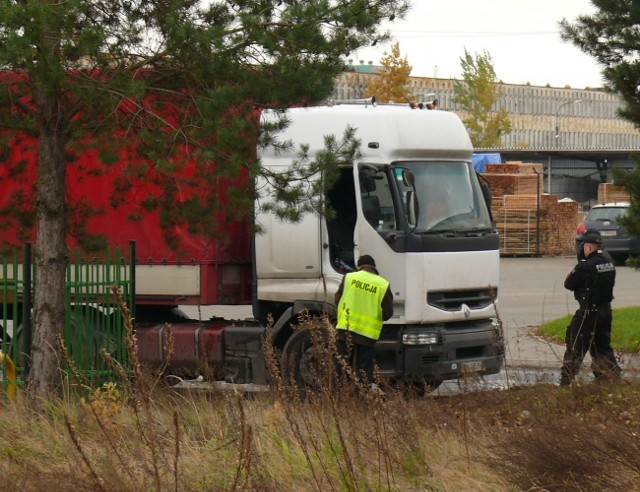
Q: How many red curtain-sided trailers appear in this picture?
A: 1